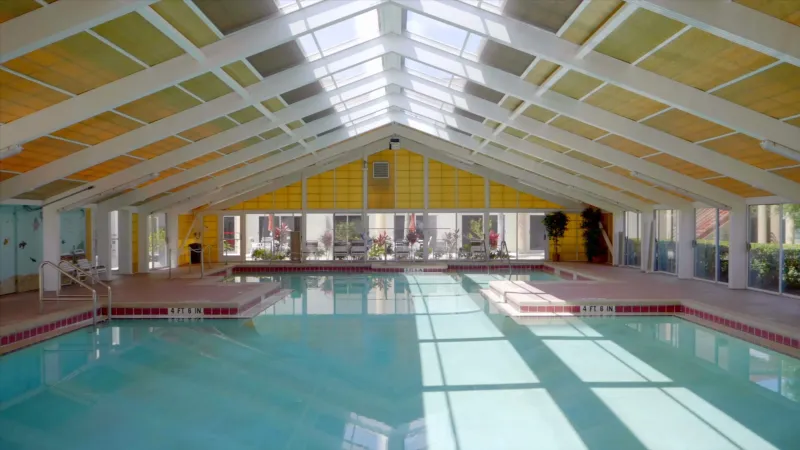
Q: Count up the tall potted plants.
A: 2